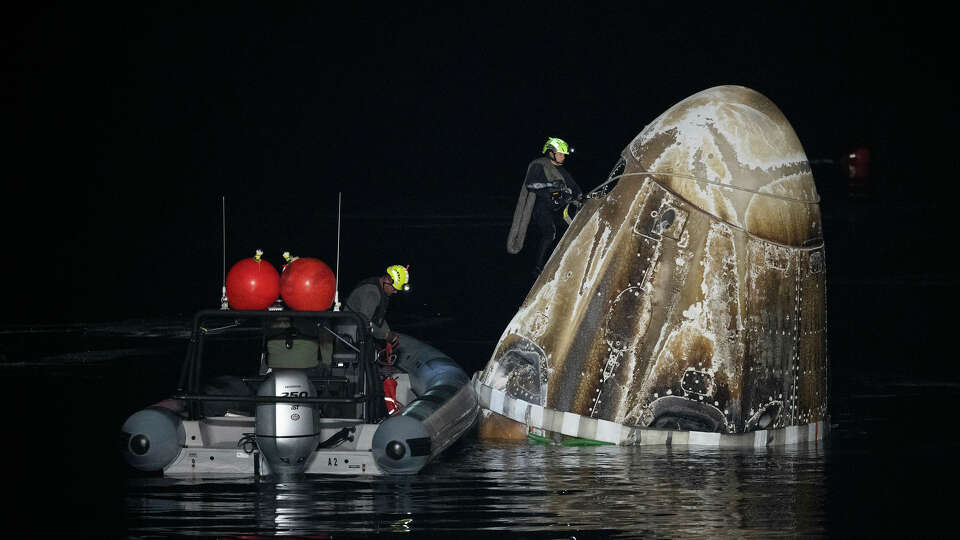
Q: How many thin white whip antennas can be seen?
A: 2